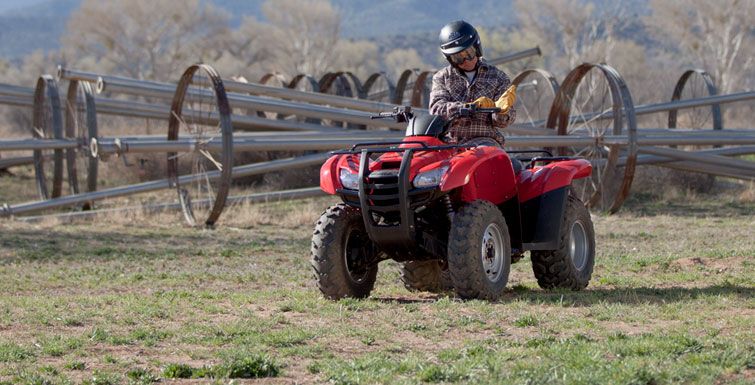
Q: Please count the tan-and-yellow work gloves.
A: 2